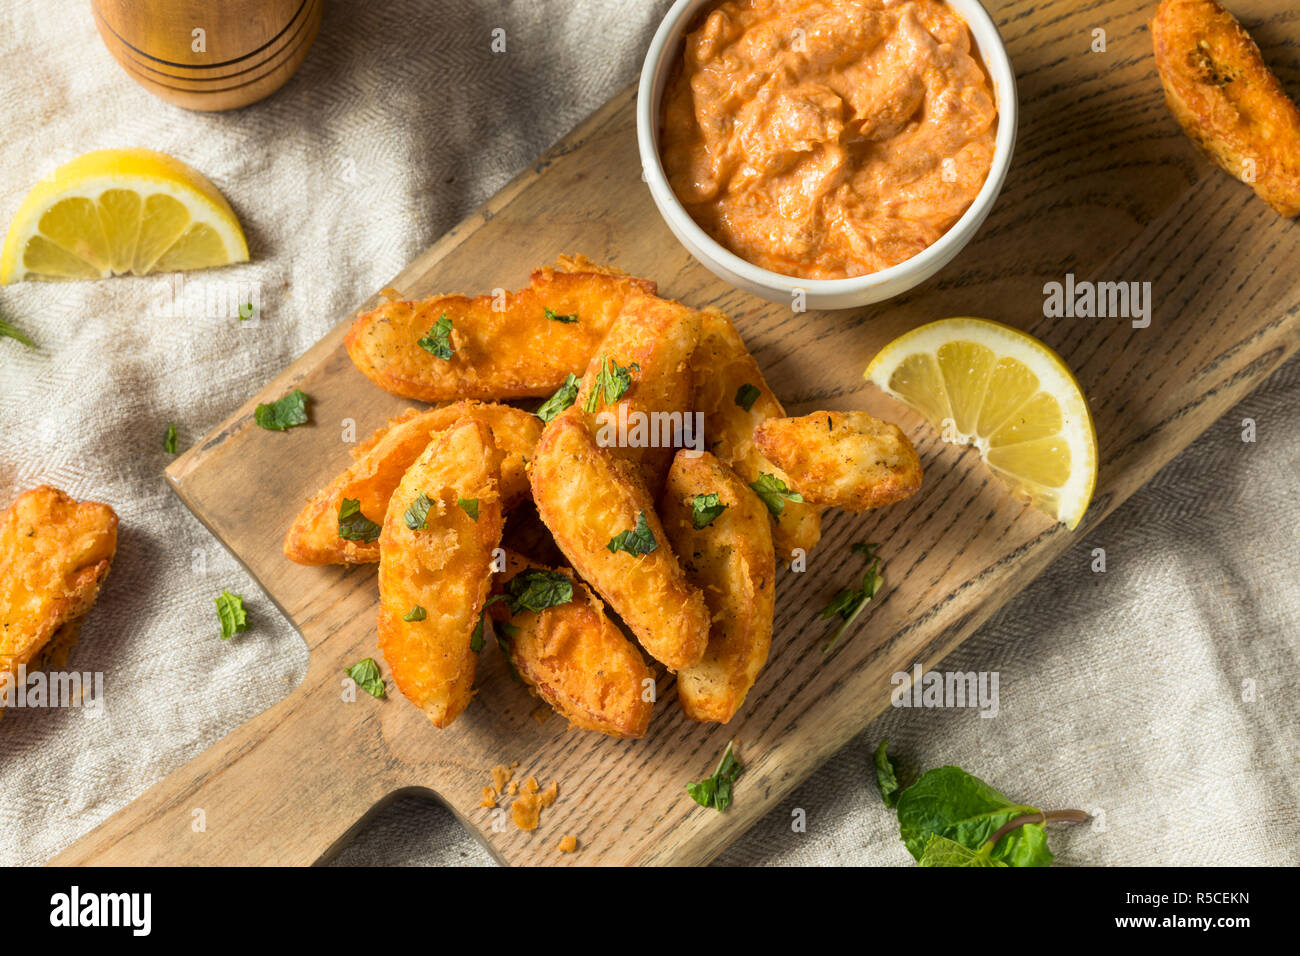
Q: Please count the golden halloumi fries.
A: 11